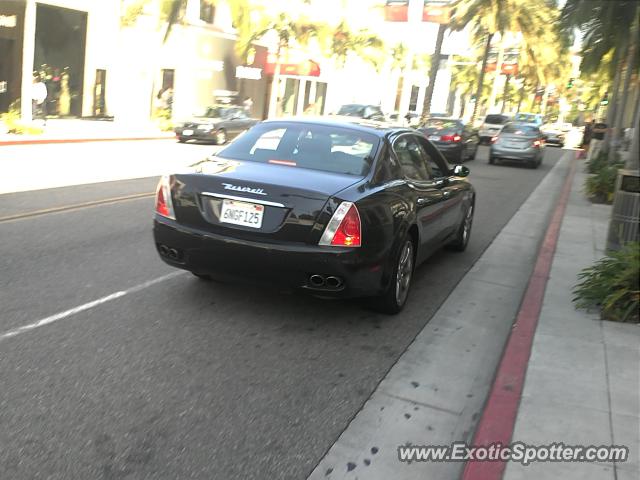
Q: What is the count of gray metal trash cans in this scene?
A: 1